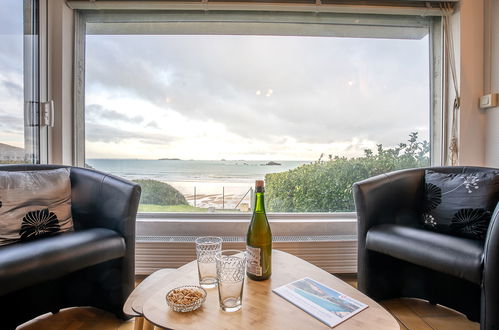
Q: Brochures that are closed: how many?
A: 1